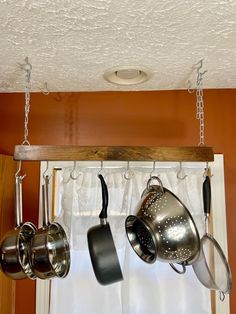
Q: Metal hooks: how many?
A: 12